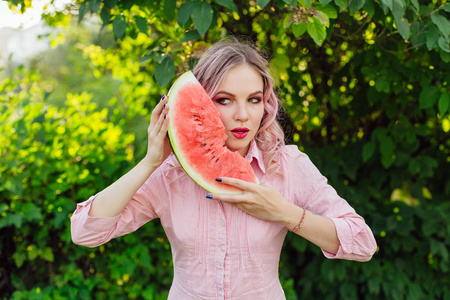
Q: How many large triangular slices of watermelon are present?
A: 1